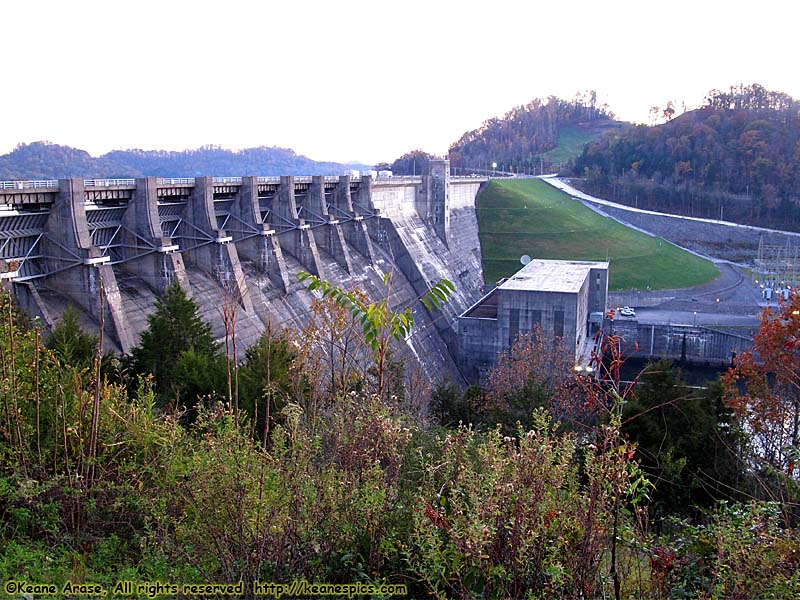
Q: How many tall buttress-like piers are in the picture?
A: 8